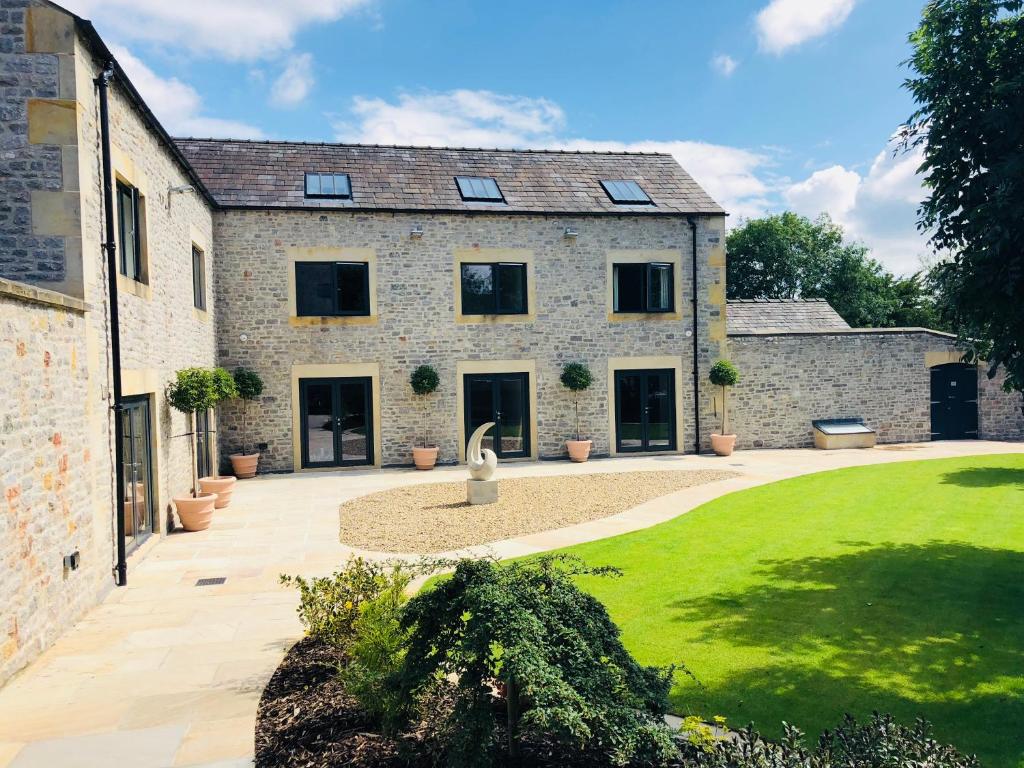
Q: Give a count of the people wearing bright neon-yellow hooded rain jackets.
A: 0